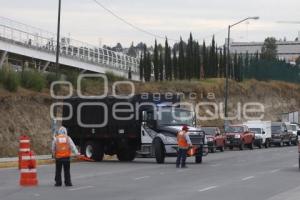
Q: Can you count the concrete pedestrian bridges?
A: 1